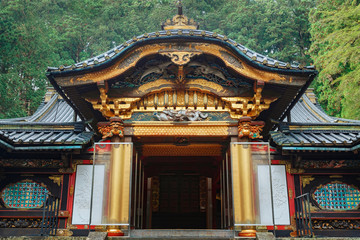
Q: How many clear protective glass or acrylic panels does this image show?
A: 2